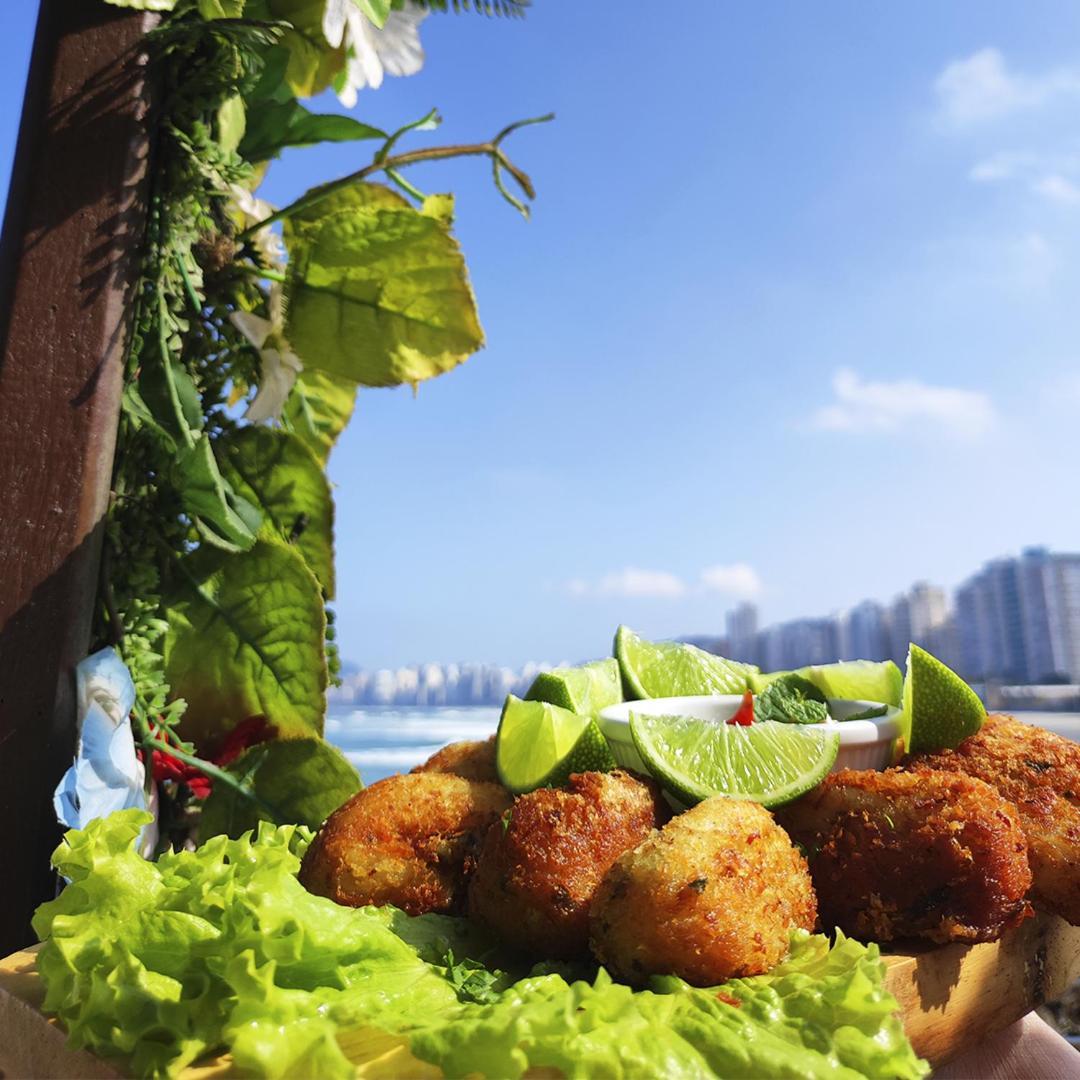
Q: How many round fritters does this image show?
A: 6